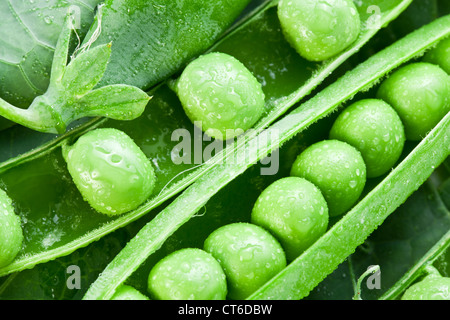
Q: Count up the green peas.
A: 13